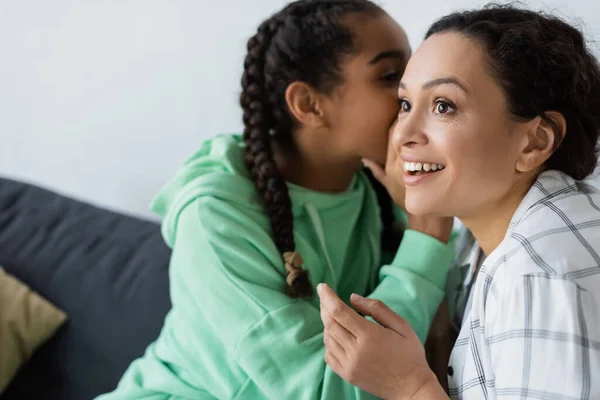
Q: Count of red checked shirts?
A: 0